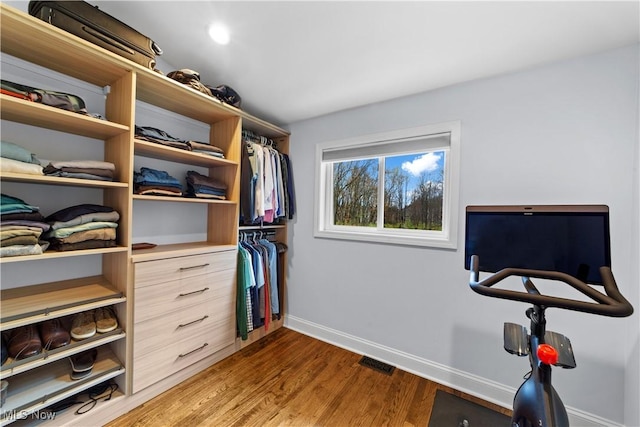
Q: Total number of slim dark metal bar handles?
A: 4